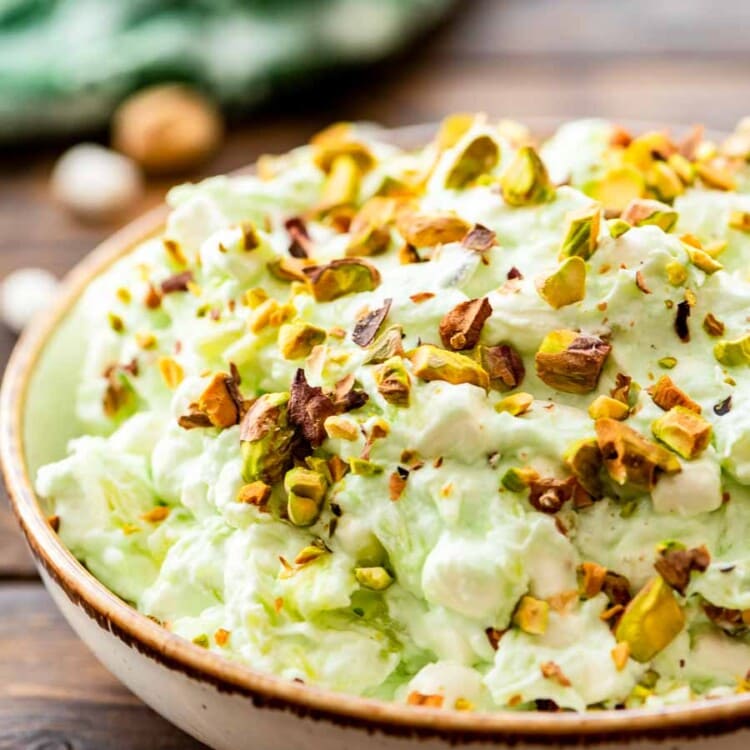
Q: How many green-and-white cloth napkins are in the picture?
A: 1